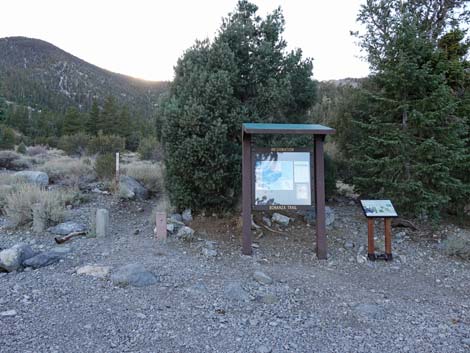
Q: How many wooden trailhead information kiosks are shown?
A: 1